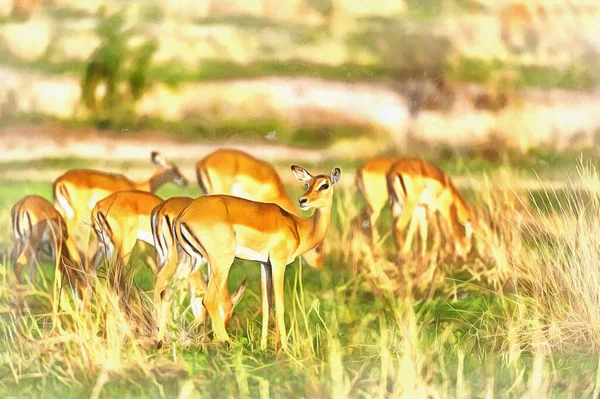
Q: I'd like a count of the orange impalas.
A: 8